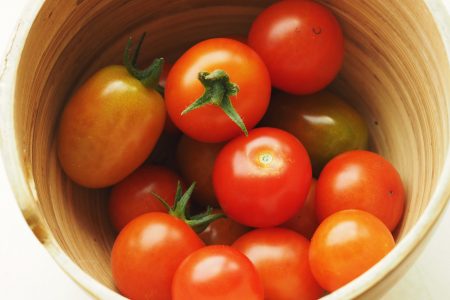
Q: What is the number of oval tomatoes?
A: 2